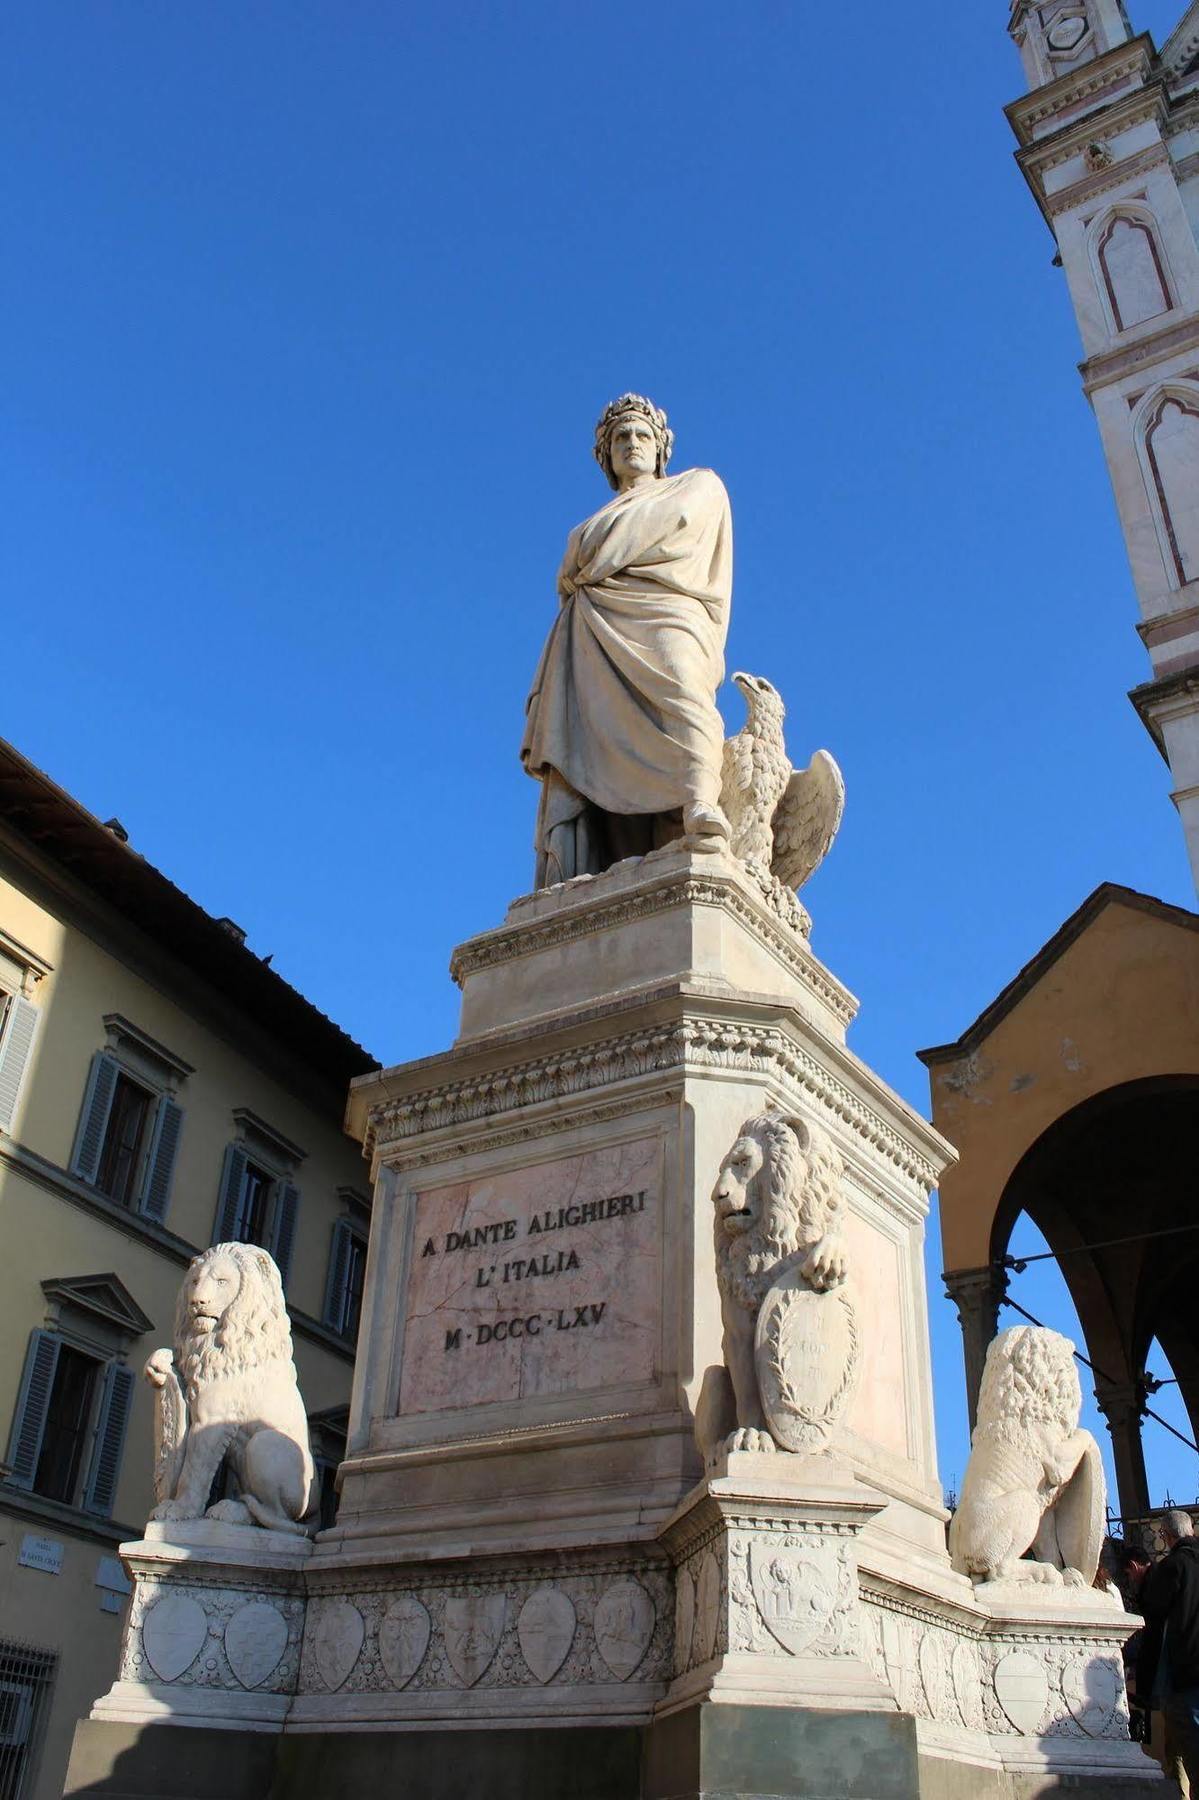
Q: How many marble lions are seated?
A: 3